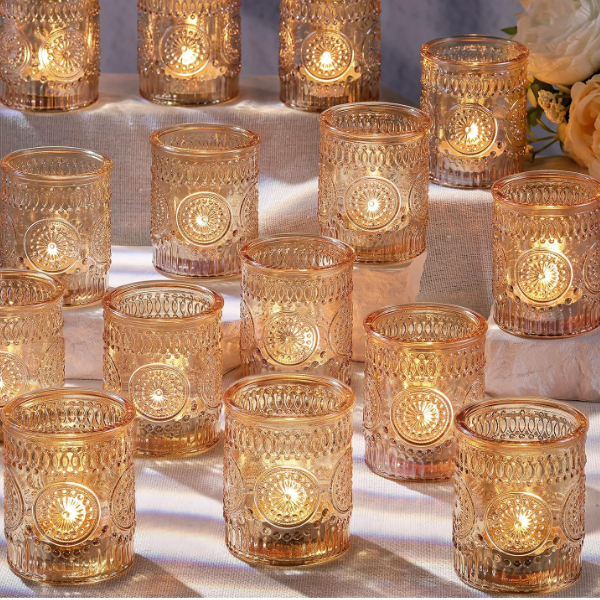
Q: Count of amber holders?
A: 15